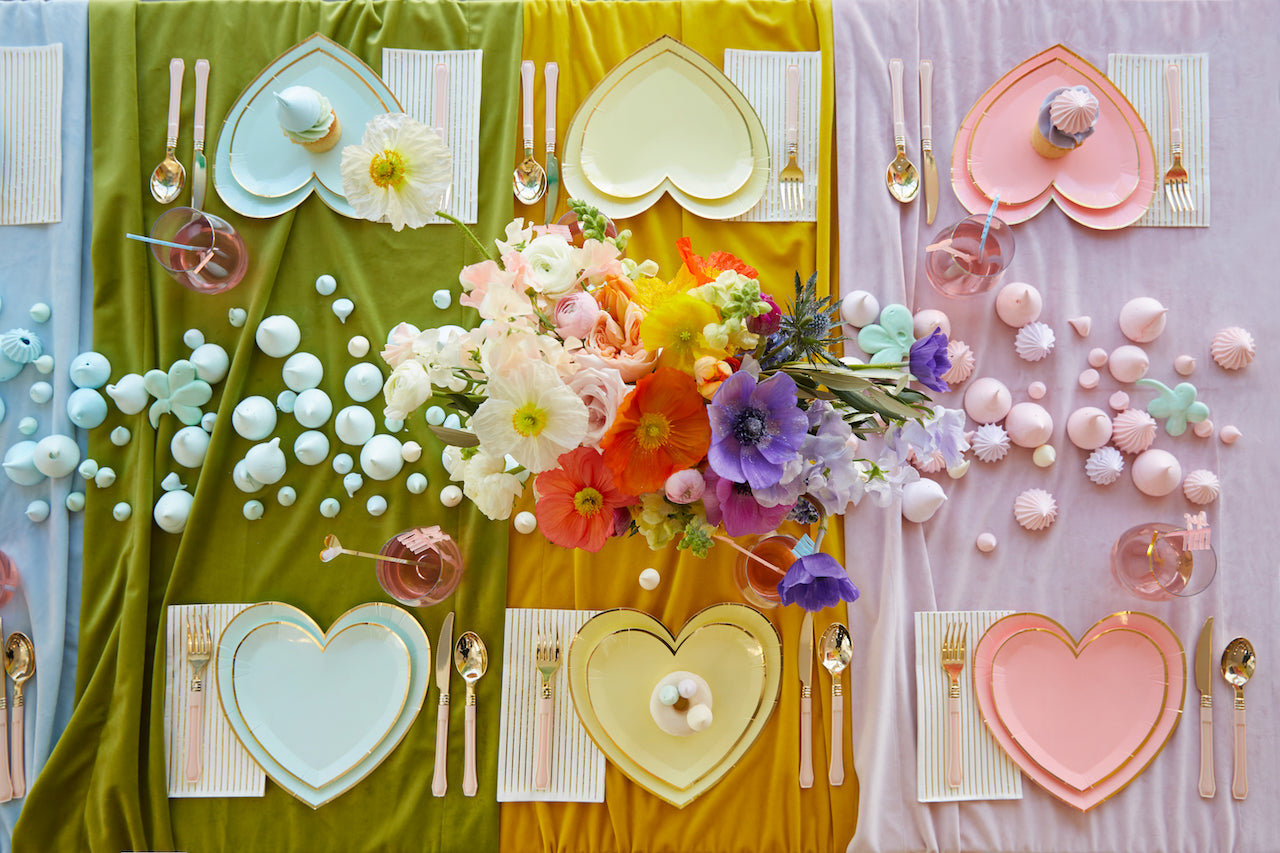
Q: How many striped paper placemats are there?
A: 7